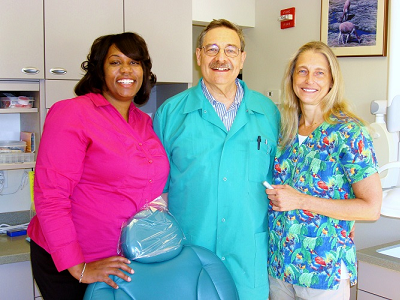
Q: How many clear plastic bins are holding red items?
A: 1